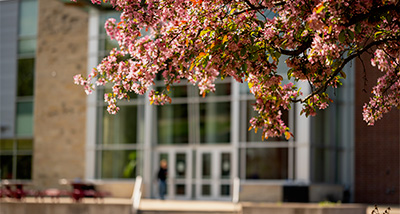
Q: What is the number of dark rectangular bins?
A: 1